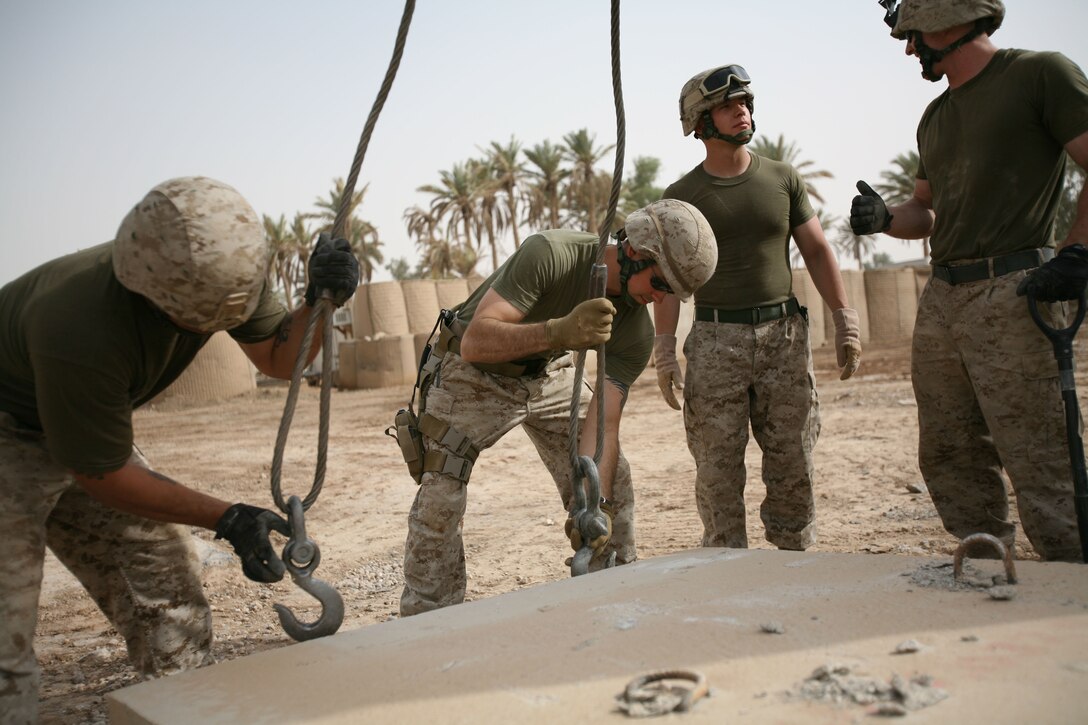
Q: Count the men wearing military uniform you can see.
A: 4